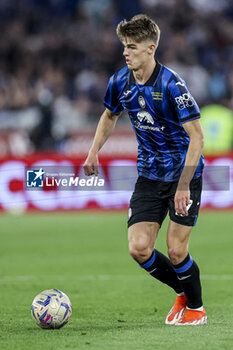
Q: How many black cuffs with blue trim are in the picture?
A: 2